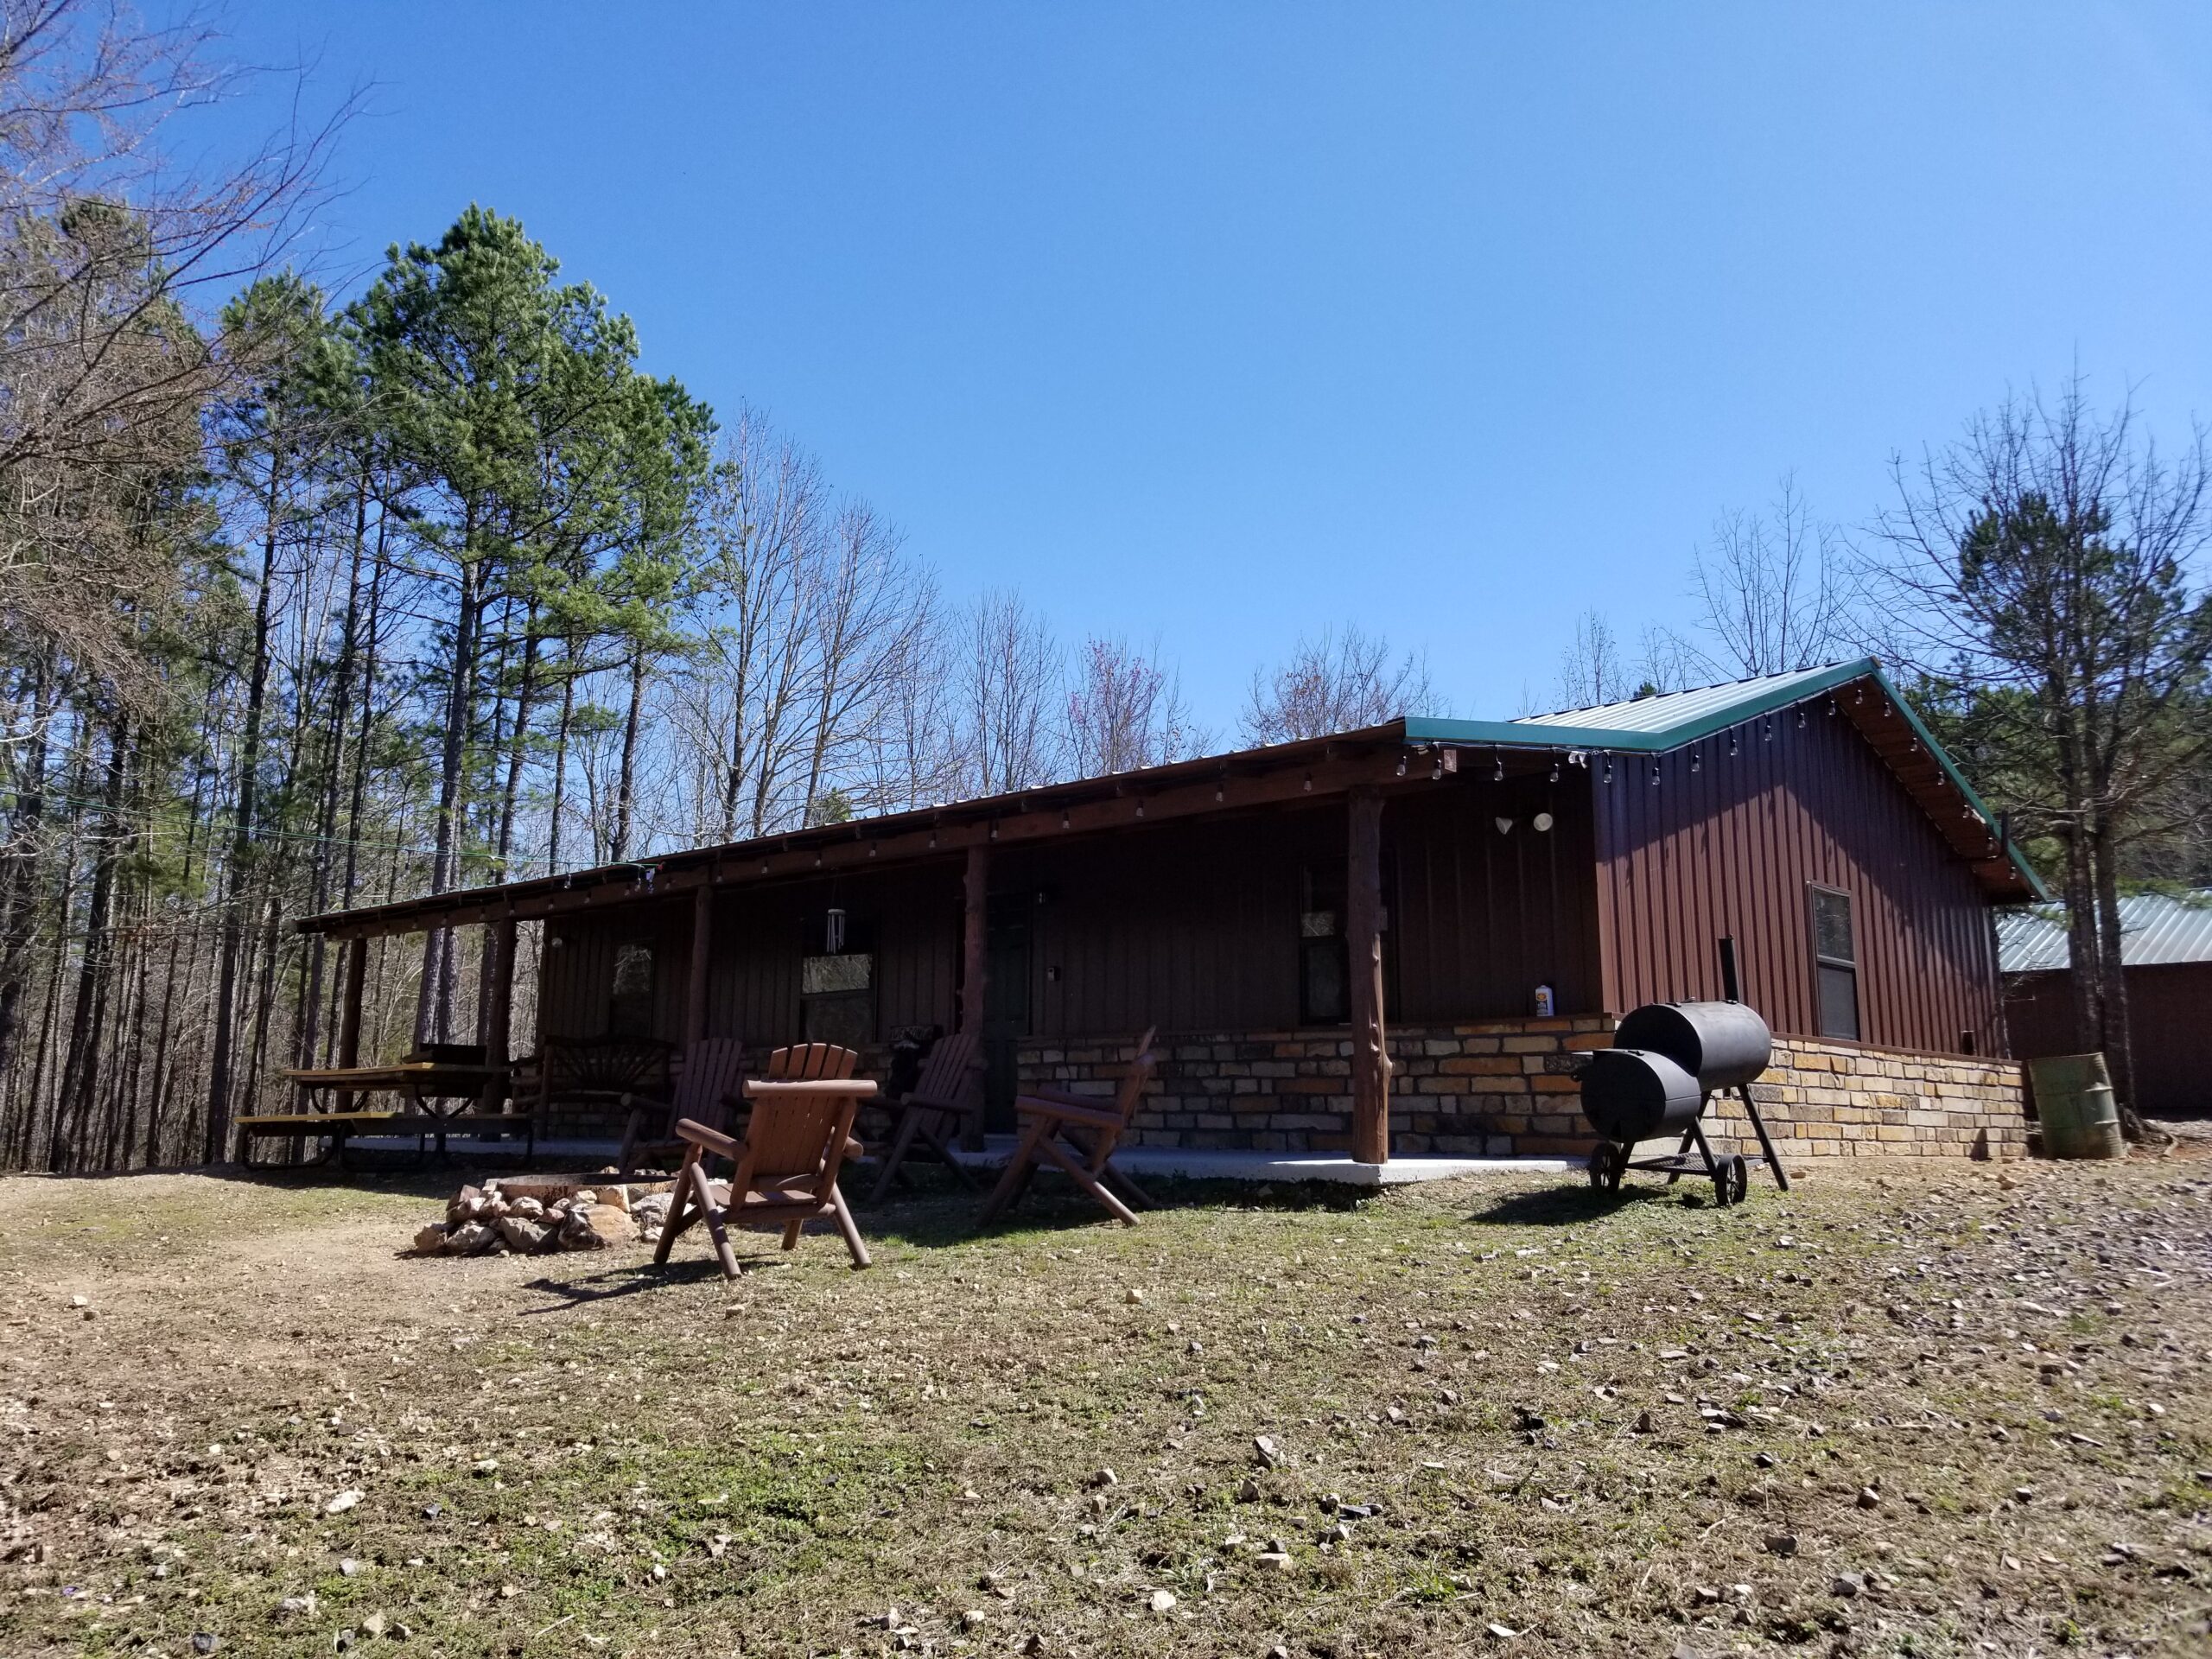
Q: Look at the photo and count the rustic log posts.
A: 5